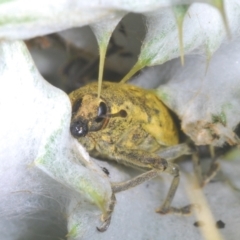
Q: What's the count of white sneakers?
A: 0